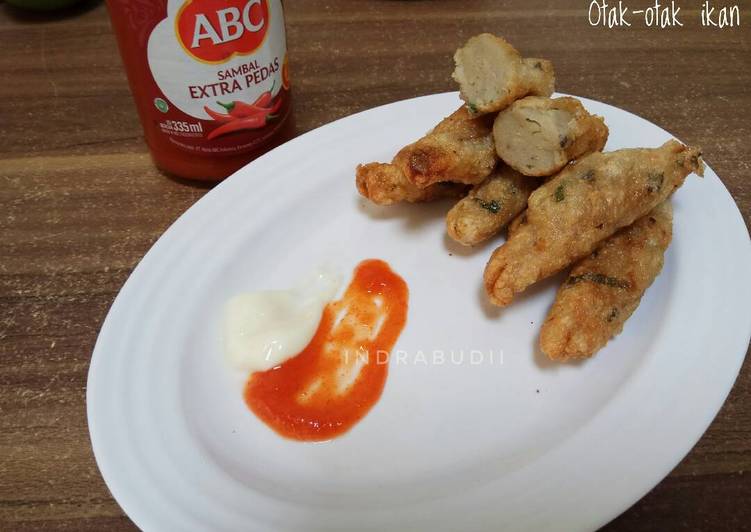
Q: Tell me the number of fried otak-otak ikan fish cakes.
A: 7